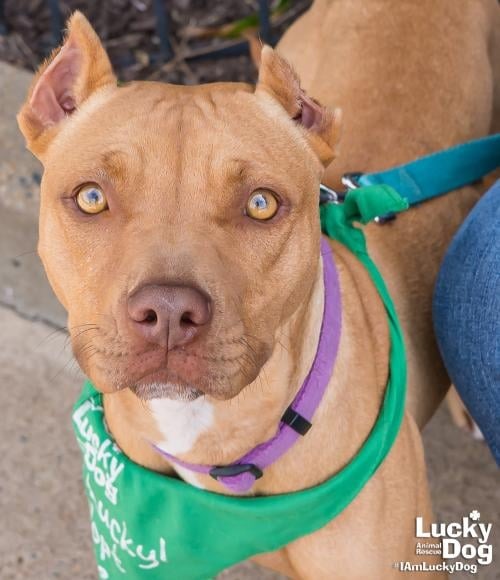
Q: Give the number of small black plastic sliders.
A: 2